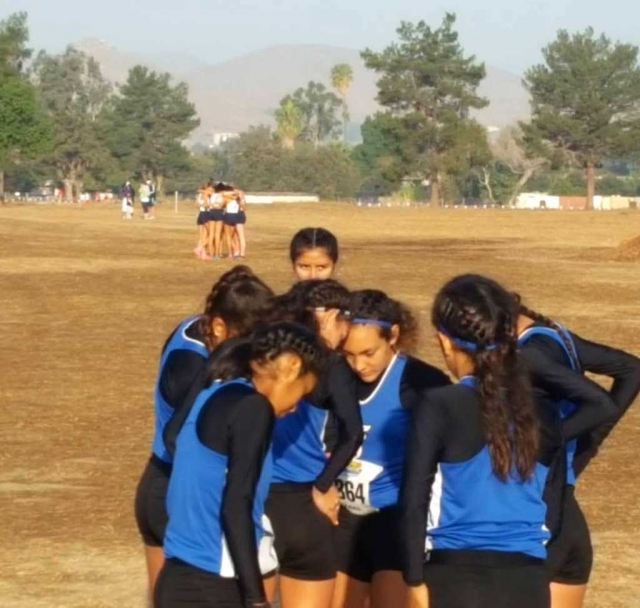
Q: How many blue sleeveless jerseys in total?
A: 6